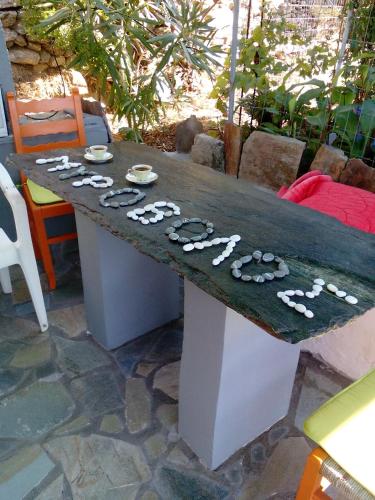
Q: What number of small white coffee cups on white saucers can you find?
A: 2